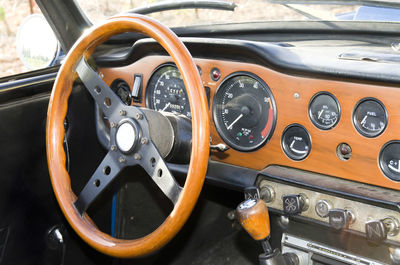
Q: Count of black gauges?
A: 6